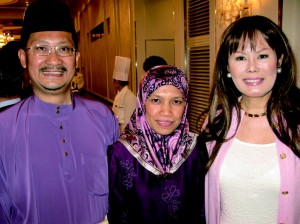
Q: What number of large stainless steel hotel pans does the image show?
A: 0